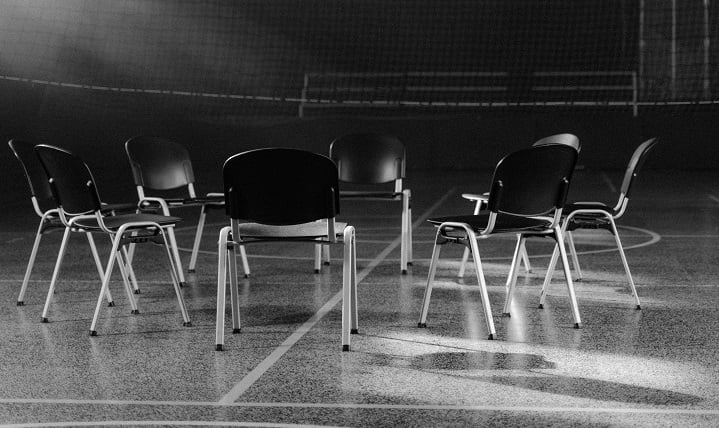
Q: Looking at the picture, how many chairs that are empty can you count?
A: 8